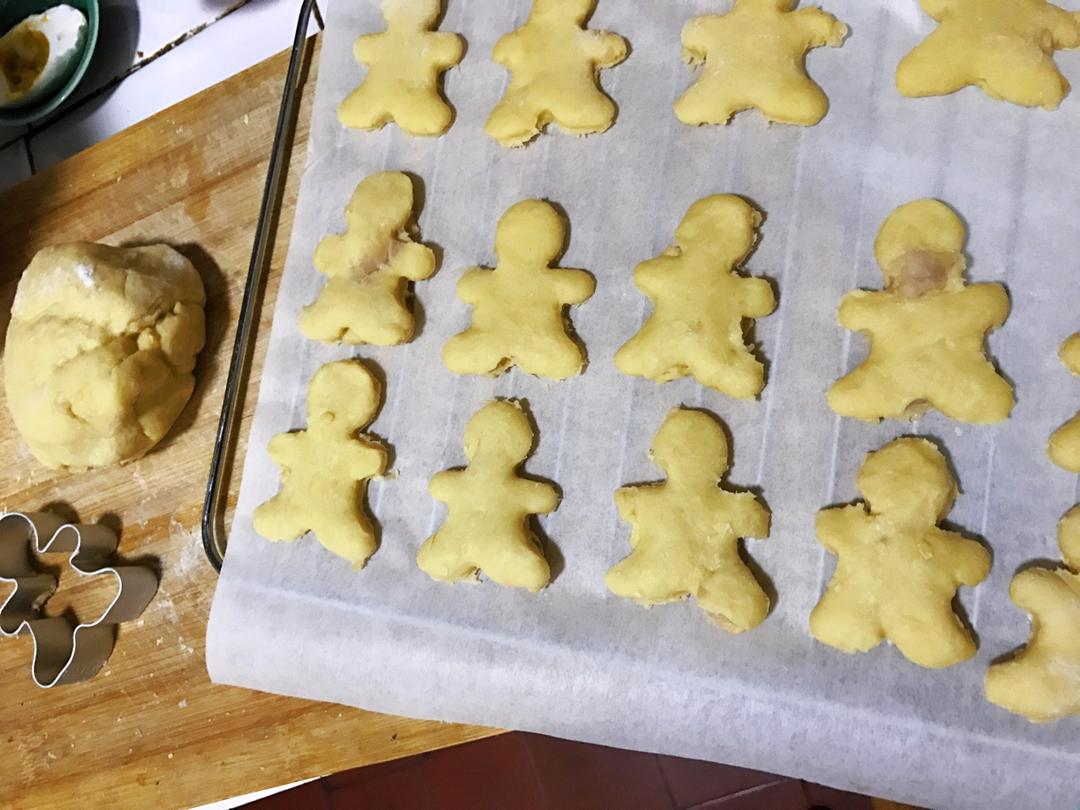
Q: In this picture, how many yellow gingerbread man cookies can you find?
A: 14